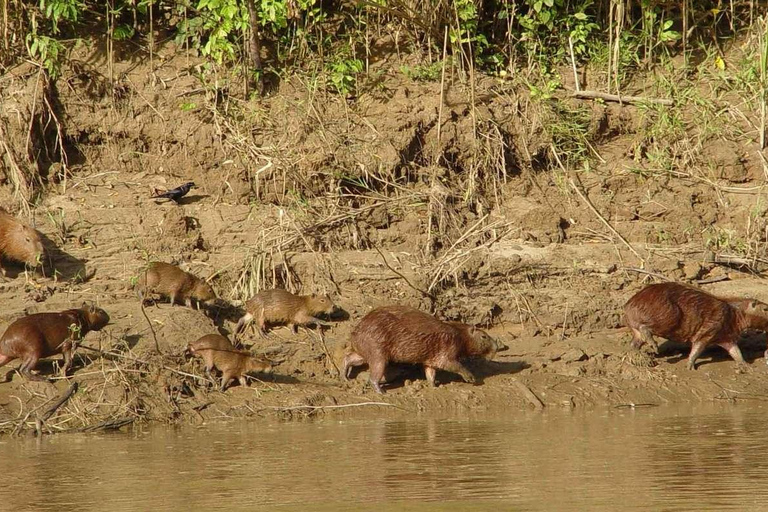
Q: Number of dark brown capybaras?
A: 3